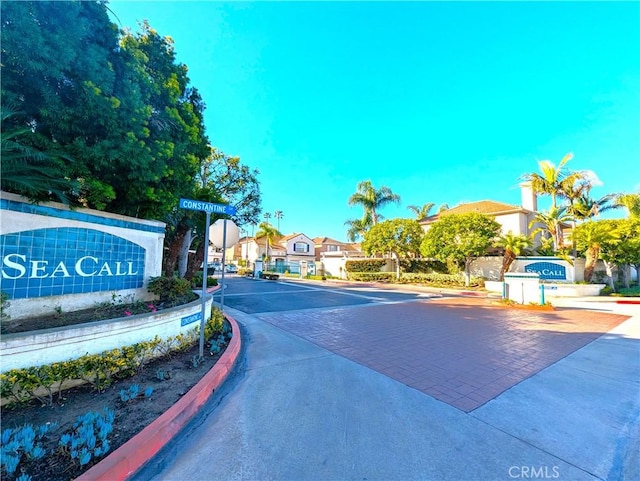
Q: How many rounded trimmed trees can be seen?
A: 2